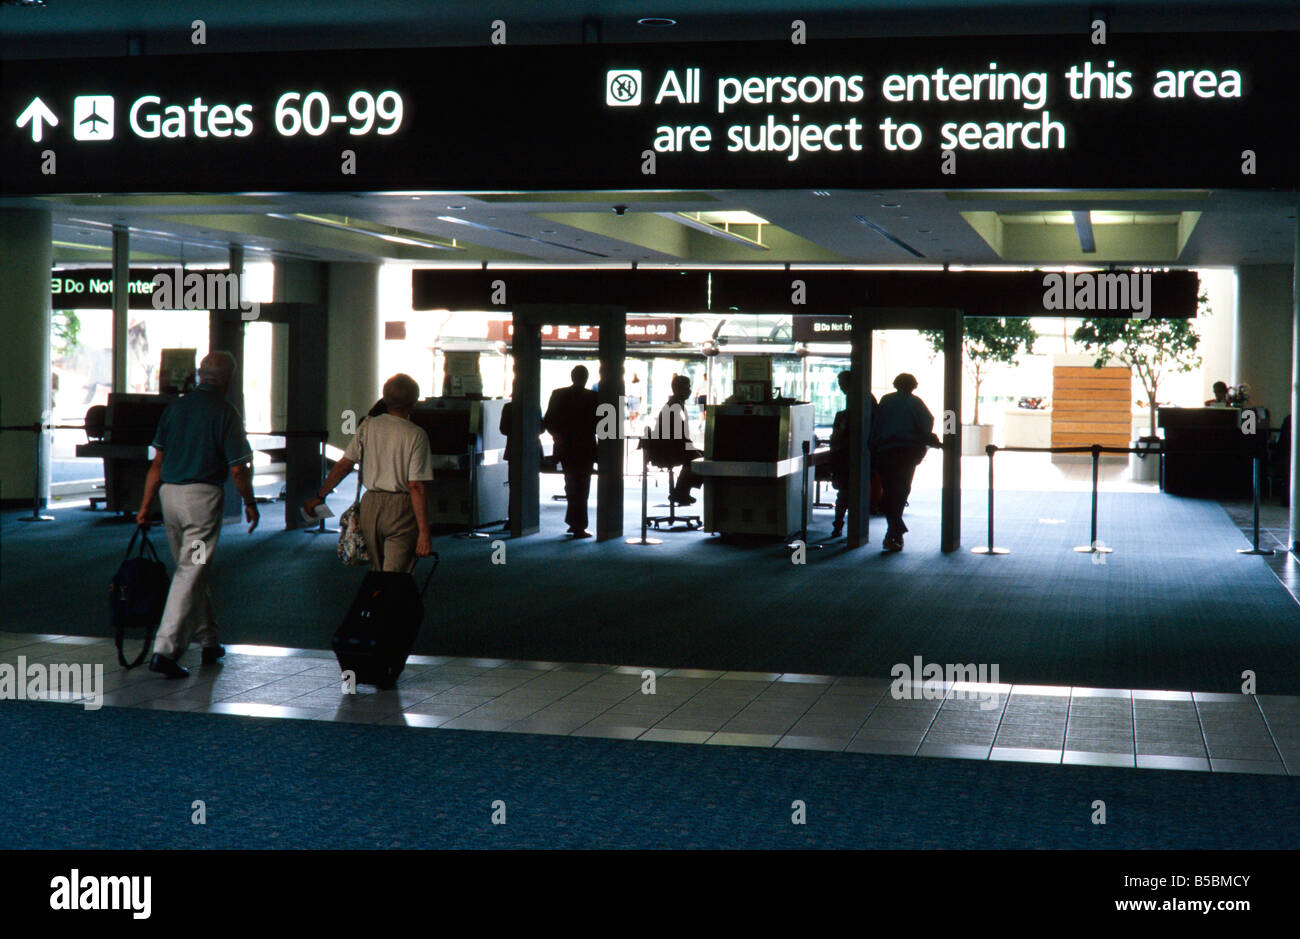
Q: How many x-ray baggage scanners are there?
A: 3